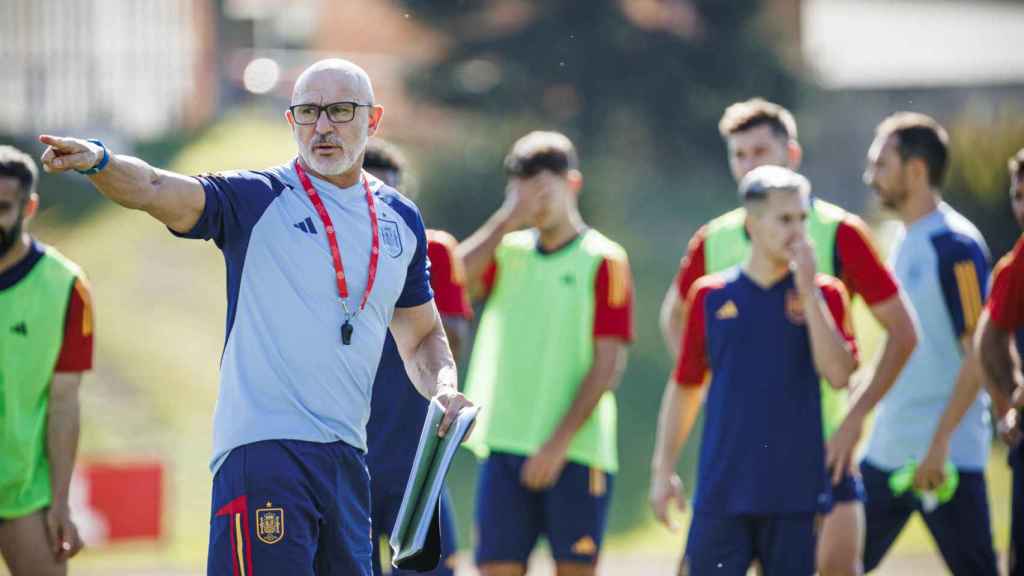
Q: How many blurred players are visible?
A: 7